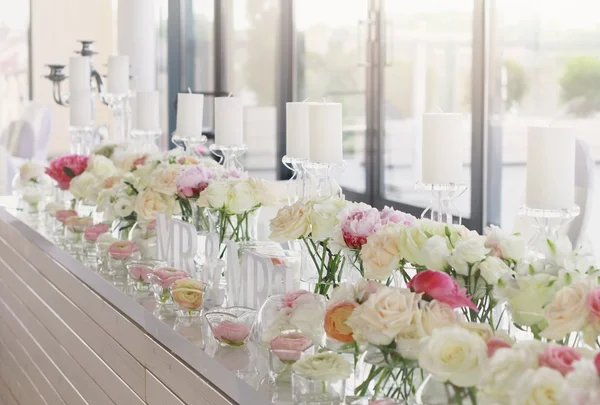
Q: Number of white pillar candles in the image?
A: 10